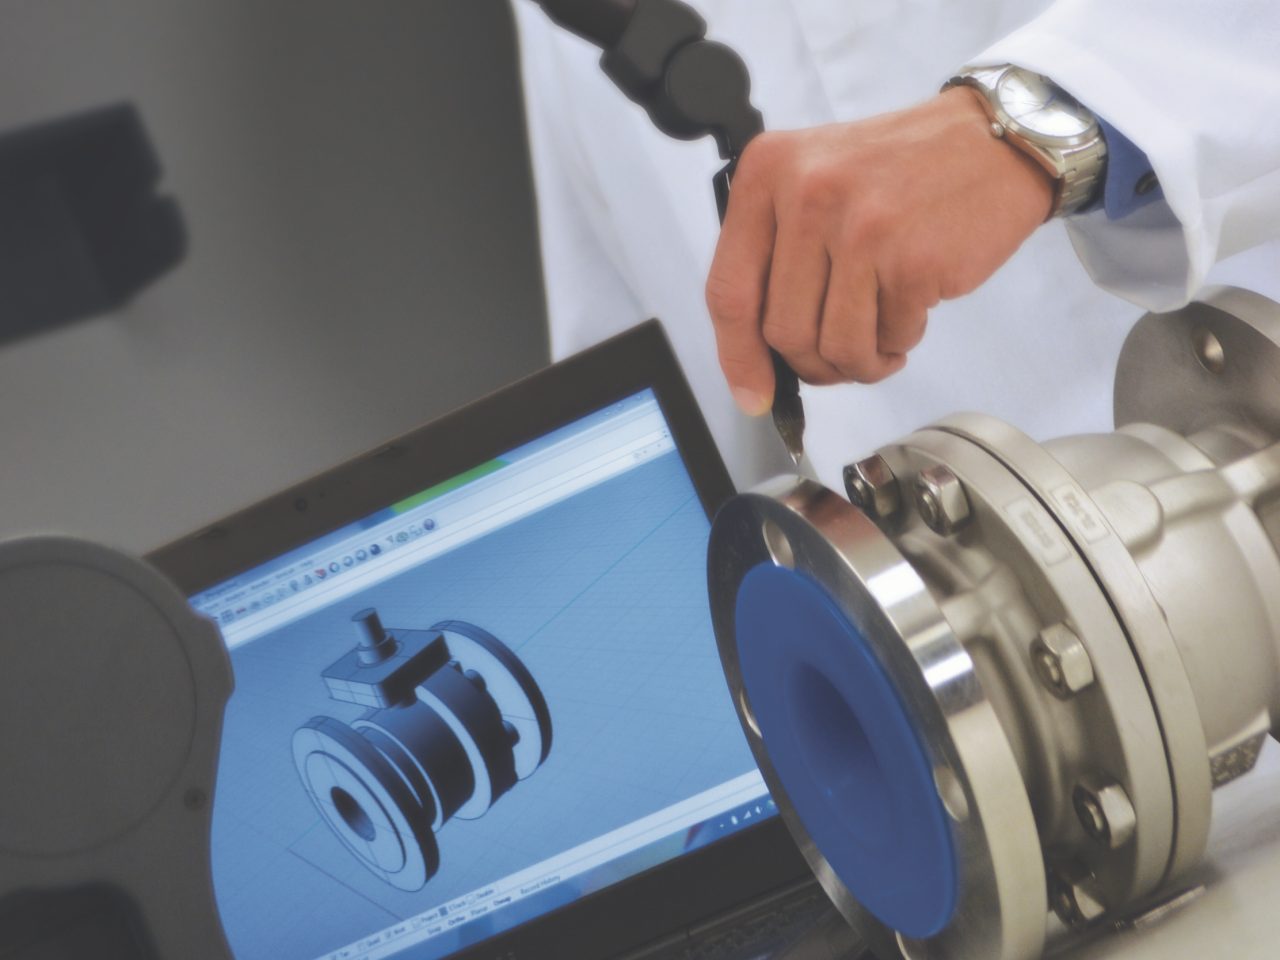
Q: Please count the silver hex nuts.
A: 5